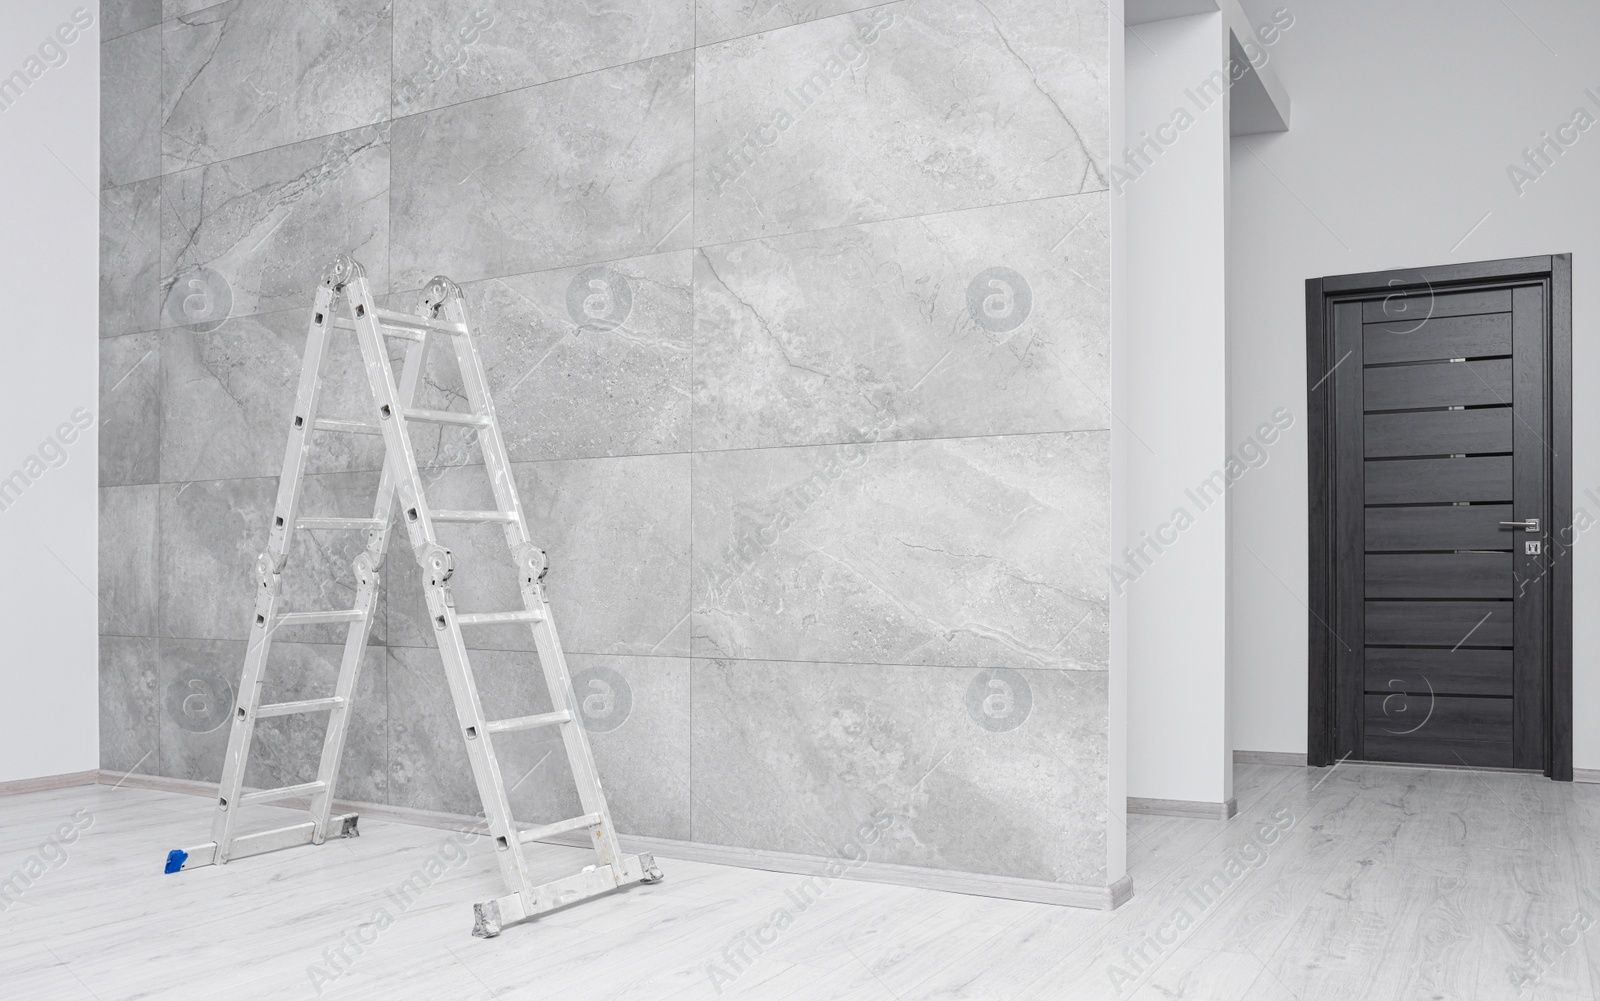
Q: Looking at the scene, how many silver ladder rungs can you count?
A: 12